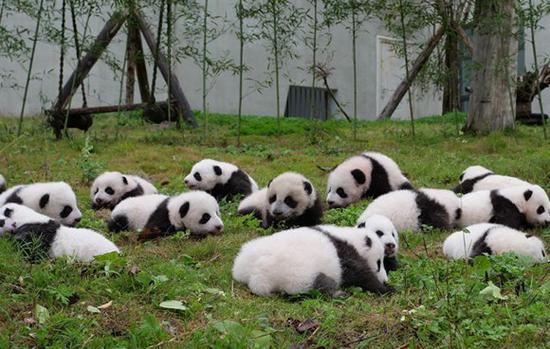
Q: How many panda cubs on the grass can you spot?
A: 14